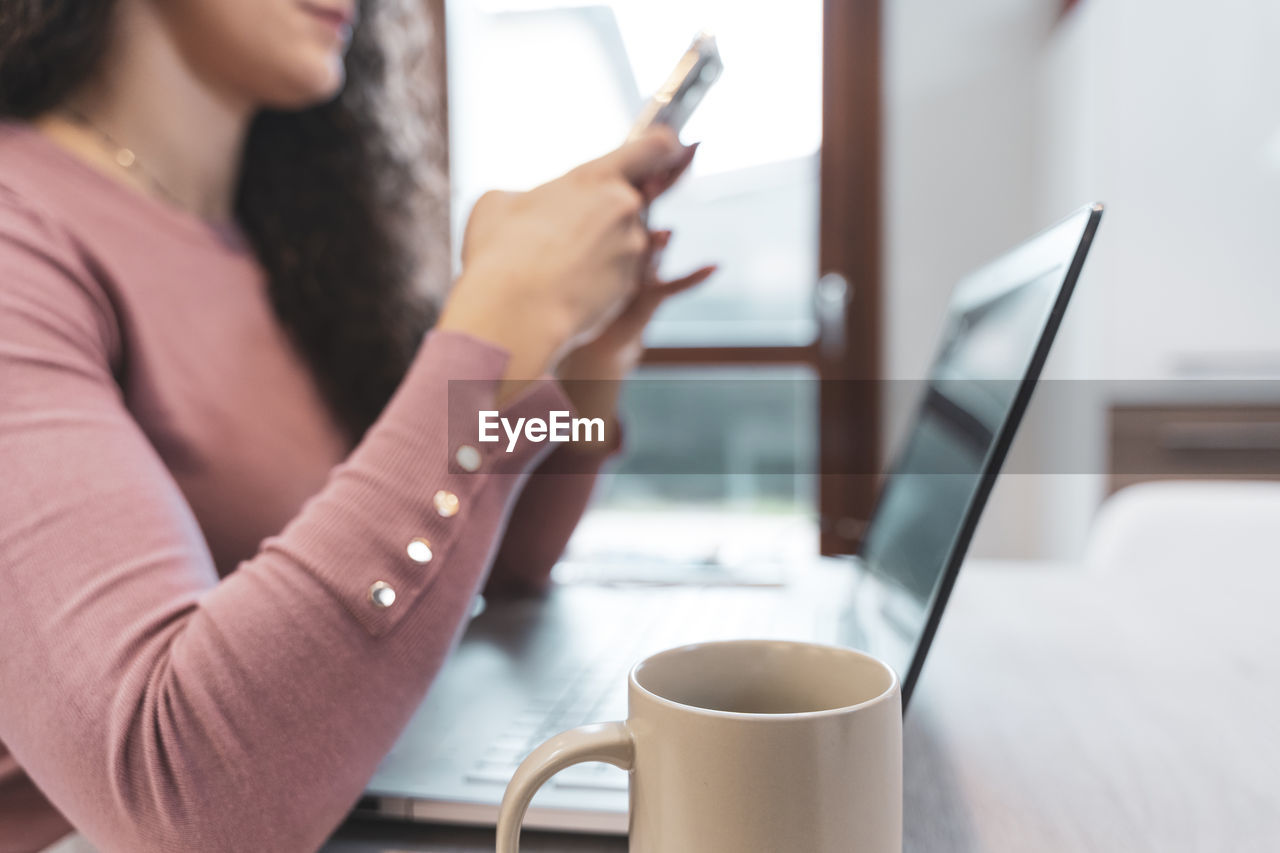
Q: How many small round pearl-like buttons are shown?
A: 4